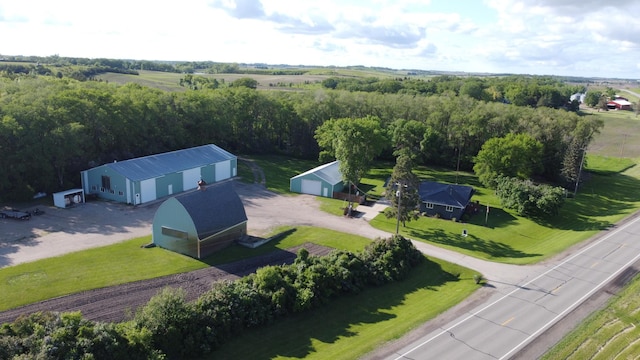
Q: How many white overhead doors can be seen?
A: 4